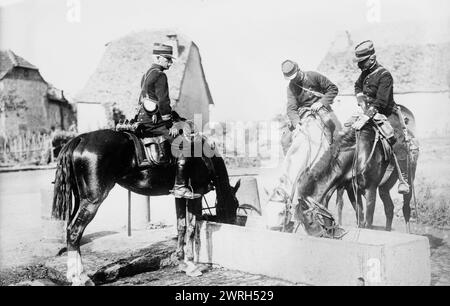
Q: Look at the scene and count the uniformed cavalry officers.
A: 3